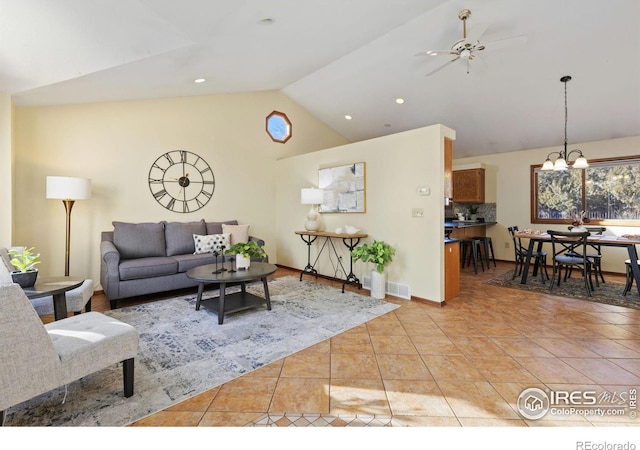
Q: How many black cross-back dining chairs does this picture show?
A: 4